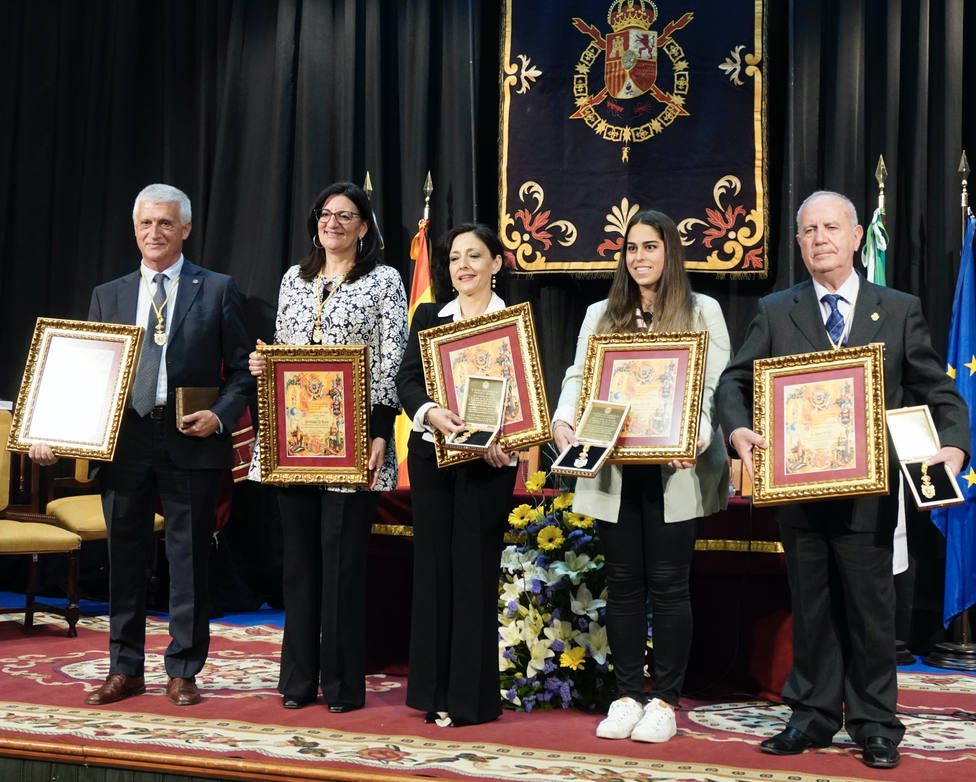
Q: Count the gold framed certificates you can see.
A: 5